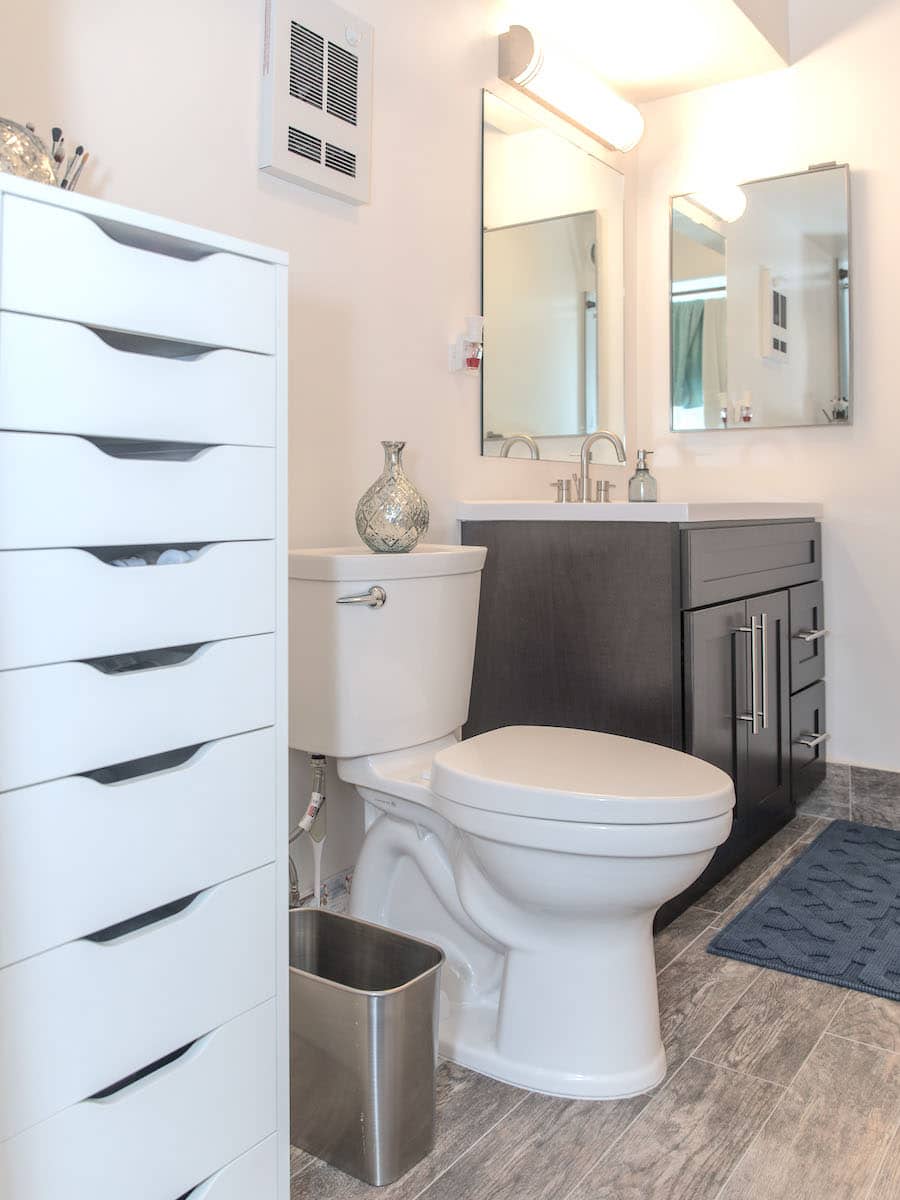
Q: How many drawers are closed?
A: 11